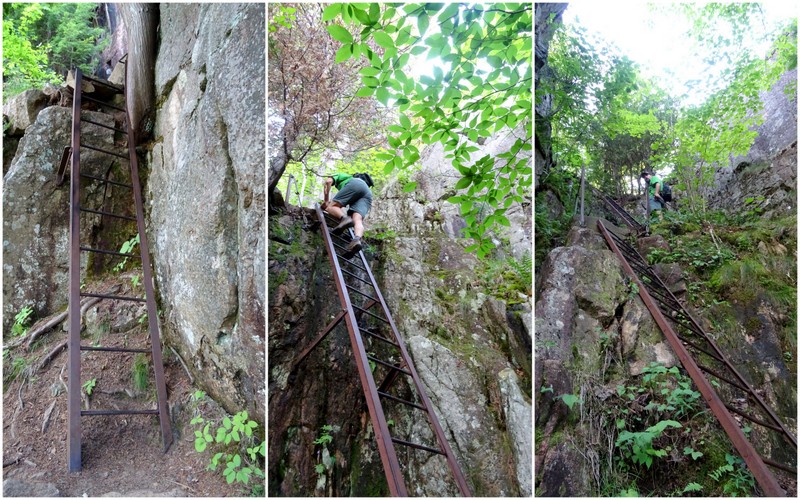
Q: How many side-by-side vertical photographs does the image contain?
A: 3